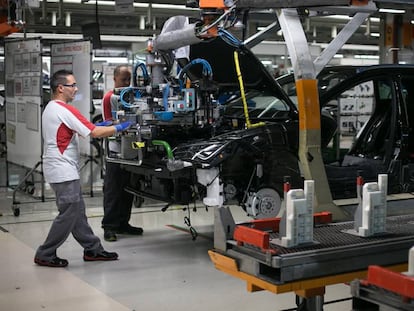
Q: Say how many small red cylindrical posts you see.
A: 2